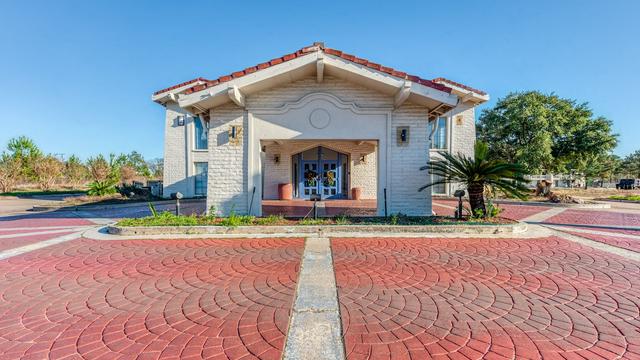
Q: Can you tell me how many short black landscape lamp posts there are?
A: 3